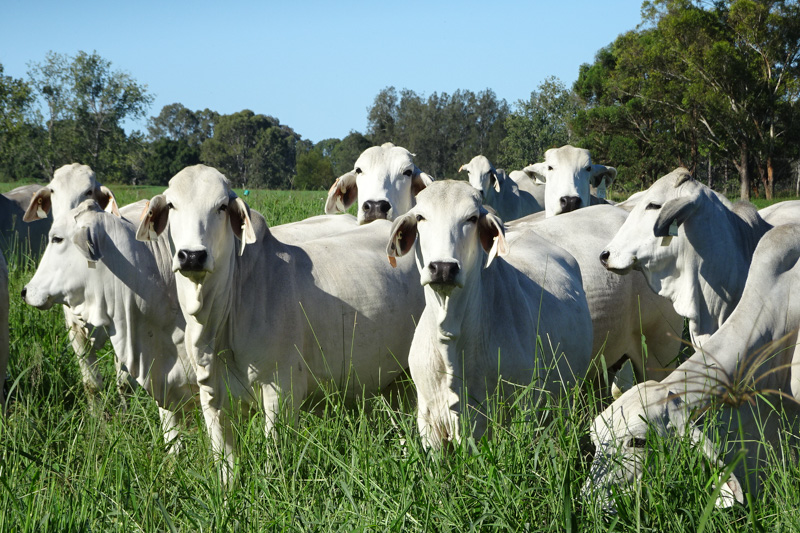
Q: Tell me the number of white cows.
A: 9